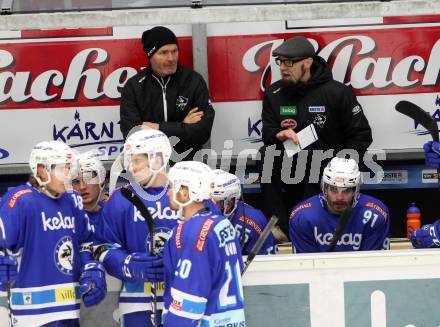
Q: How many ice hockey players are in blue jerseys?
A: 6